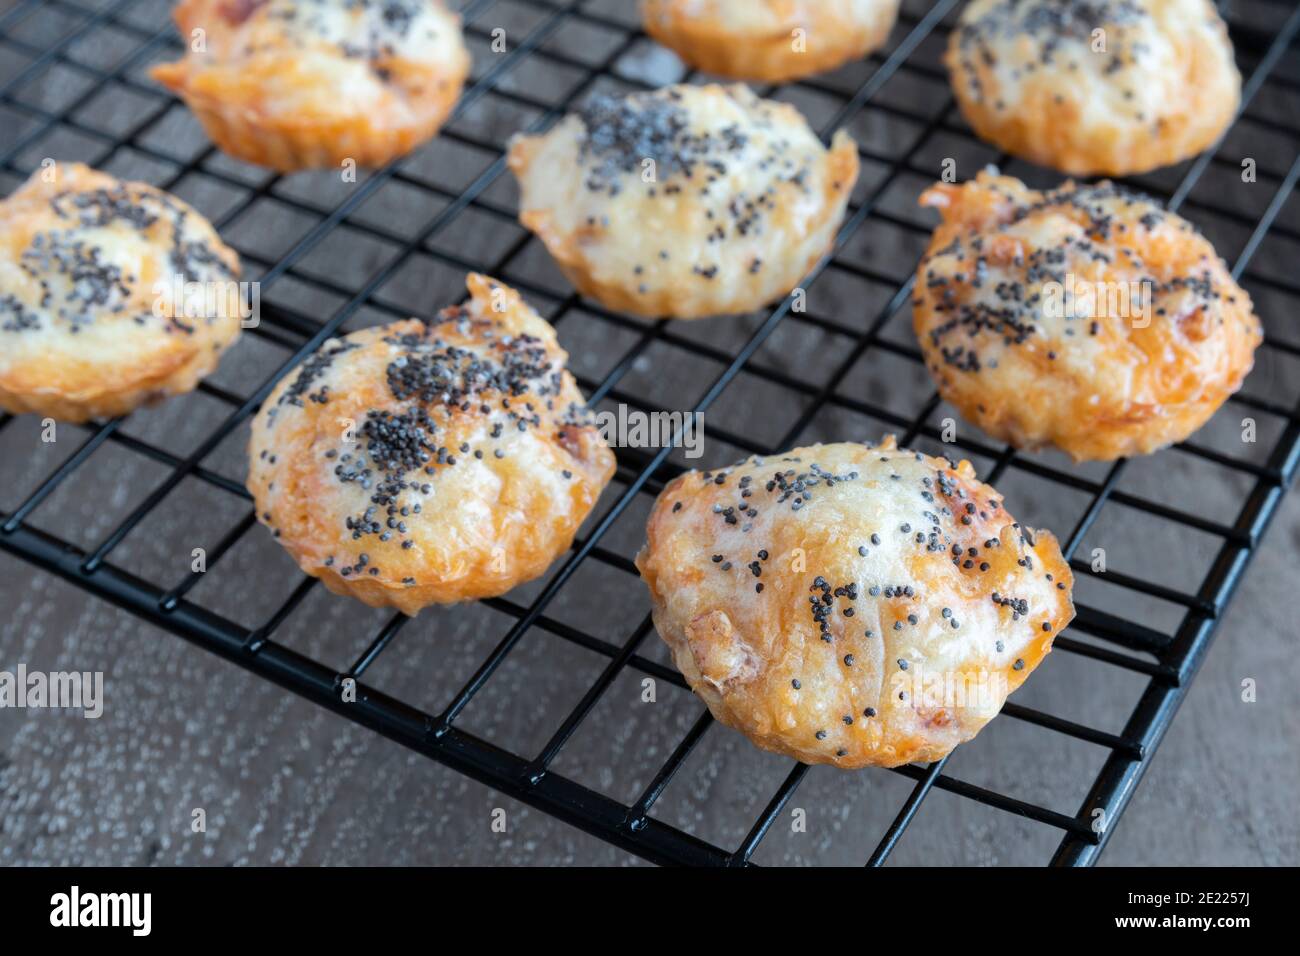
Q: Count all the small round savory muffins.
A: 8